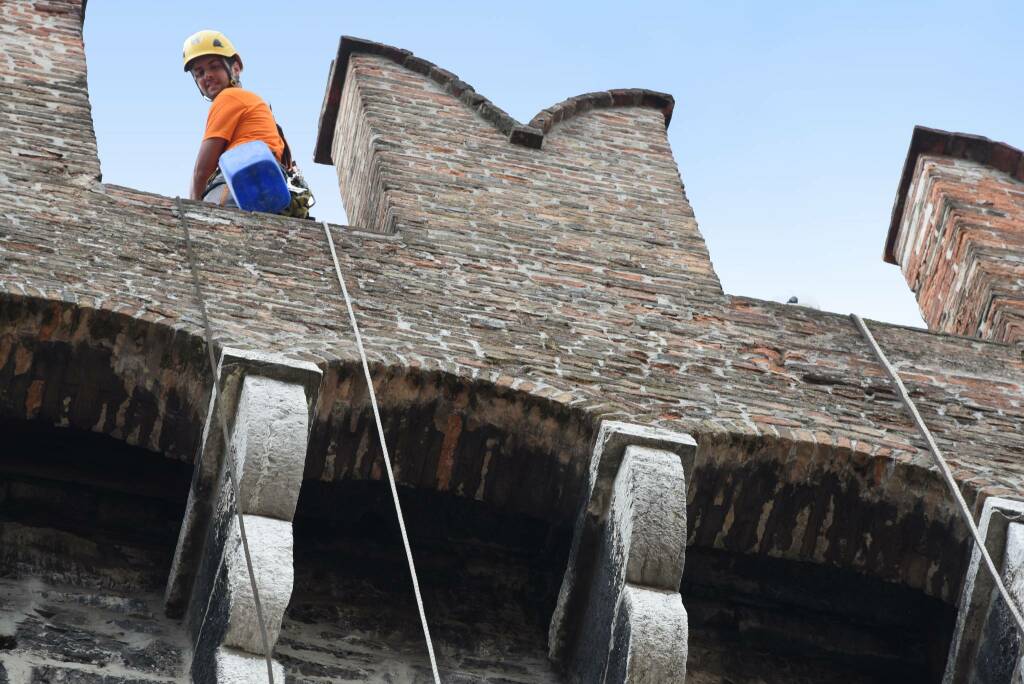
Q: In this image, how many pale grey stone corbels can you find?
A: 3